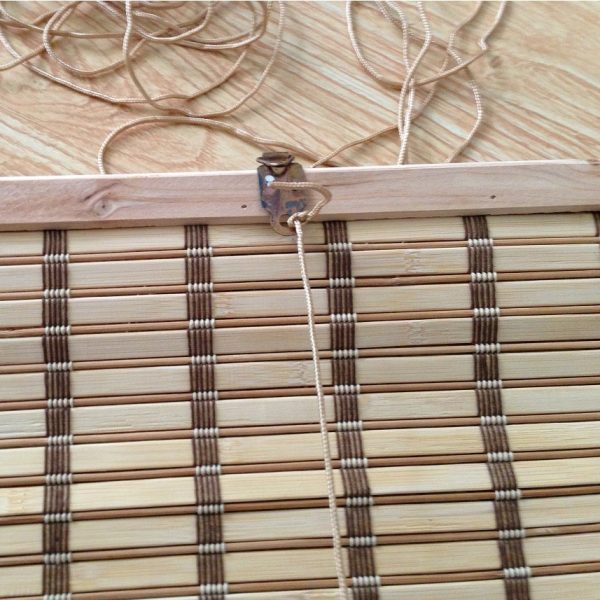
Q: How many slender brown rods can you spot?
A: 10